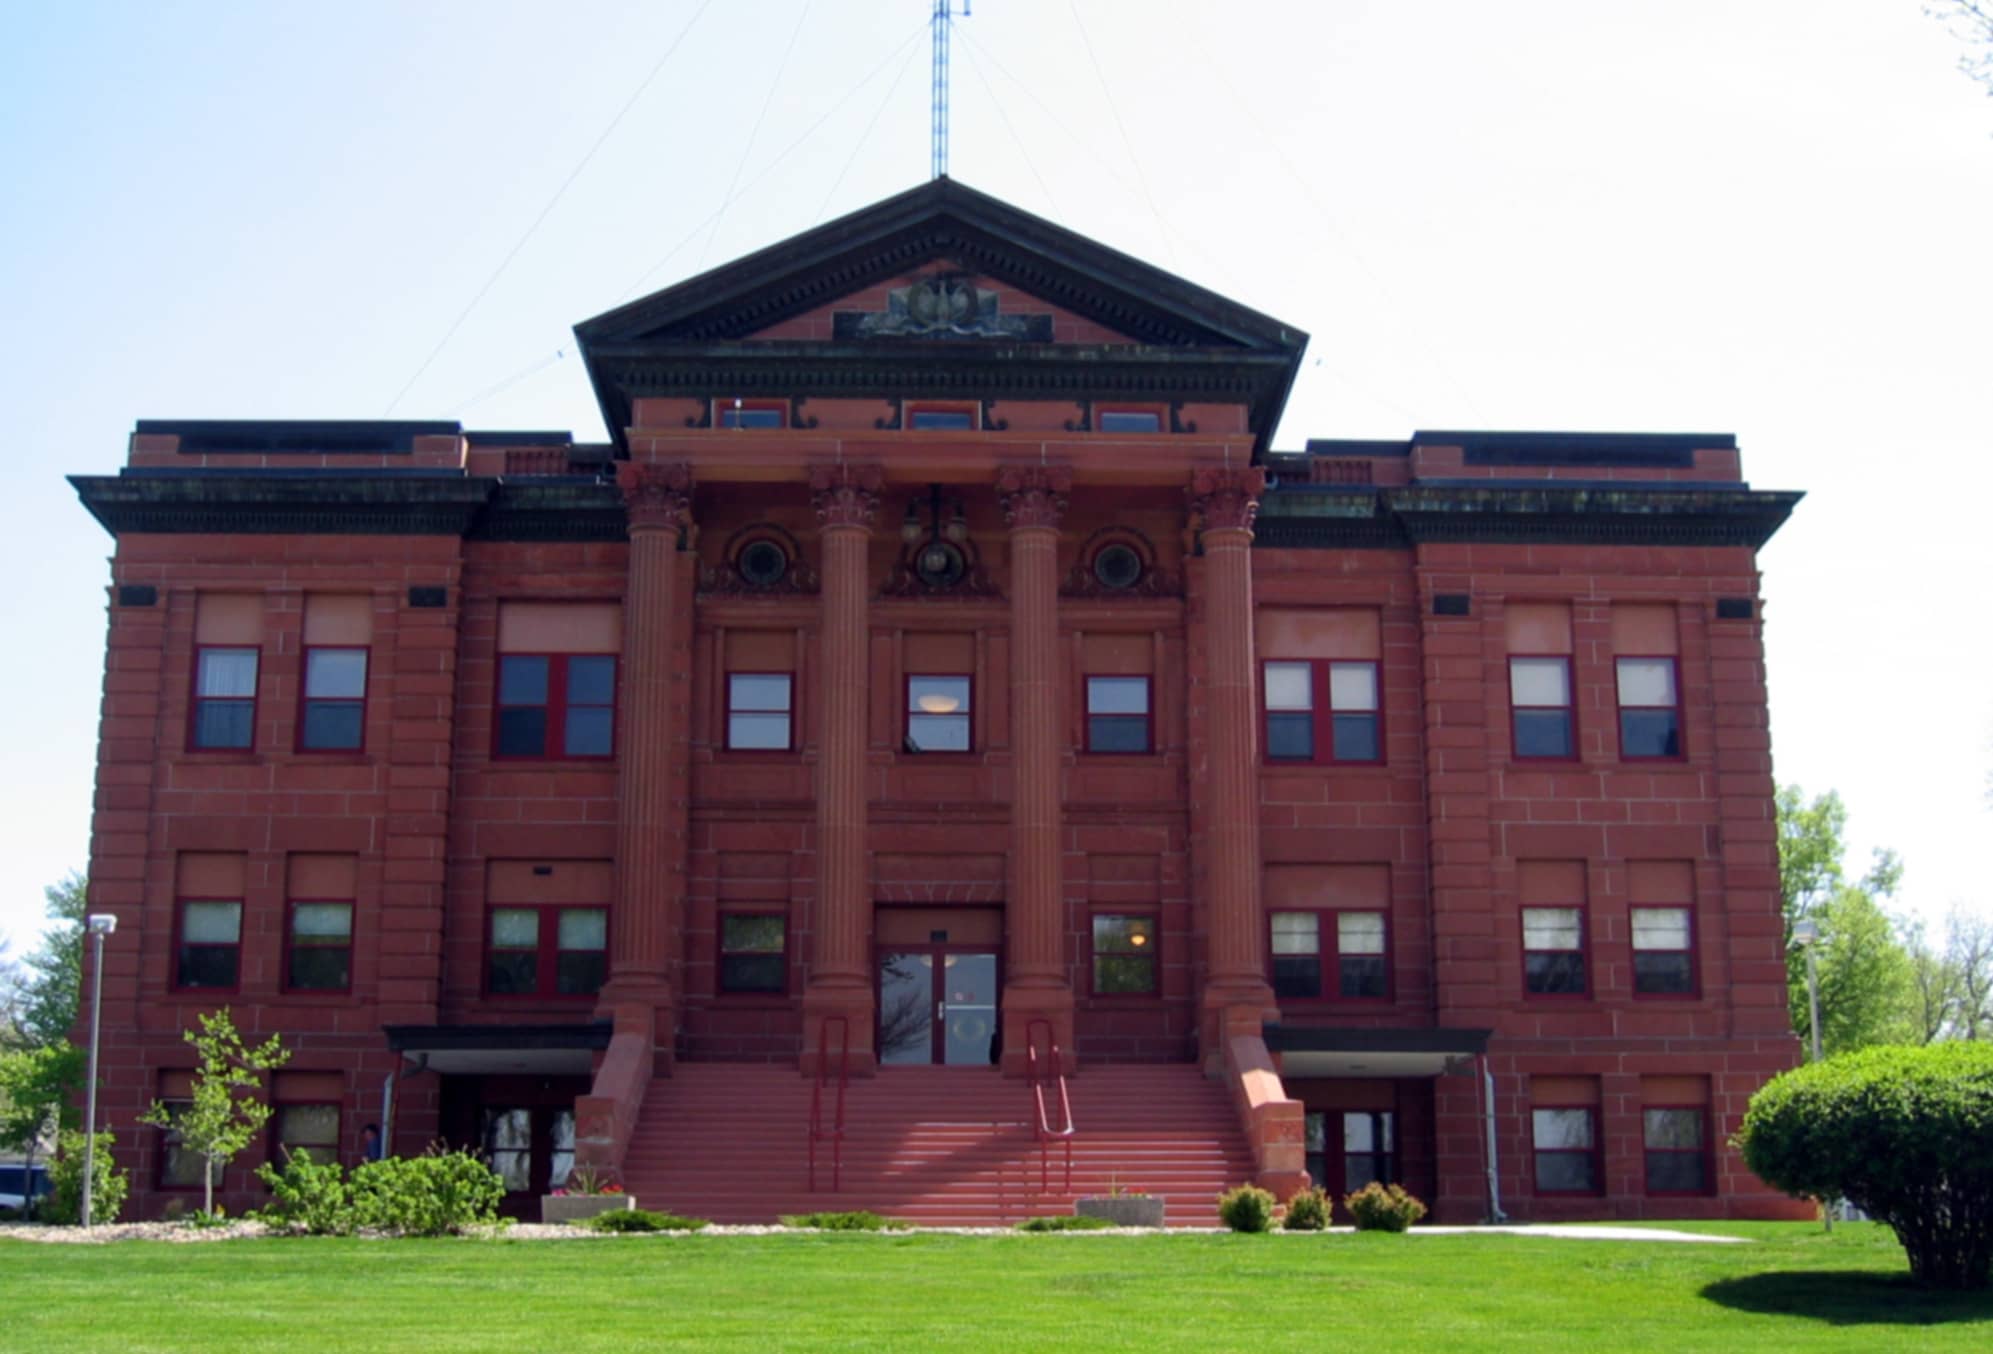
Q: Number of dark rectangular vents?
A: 4